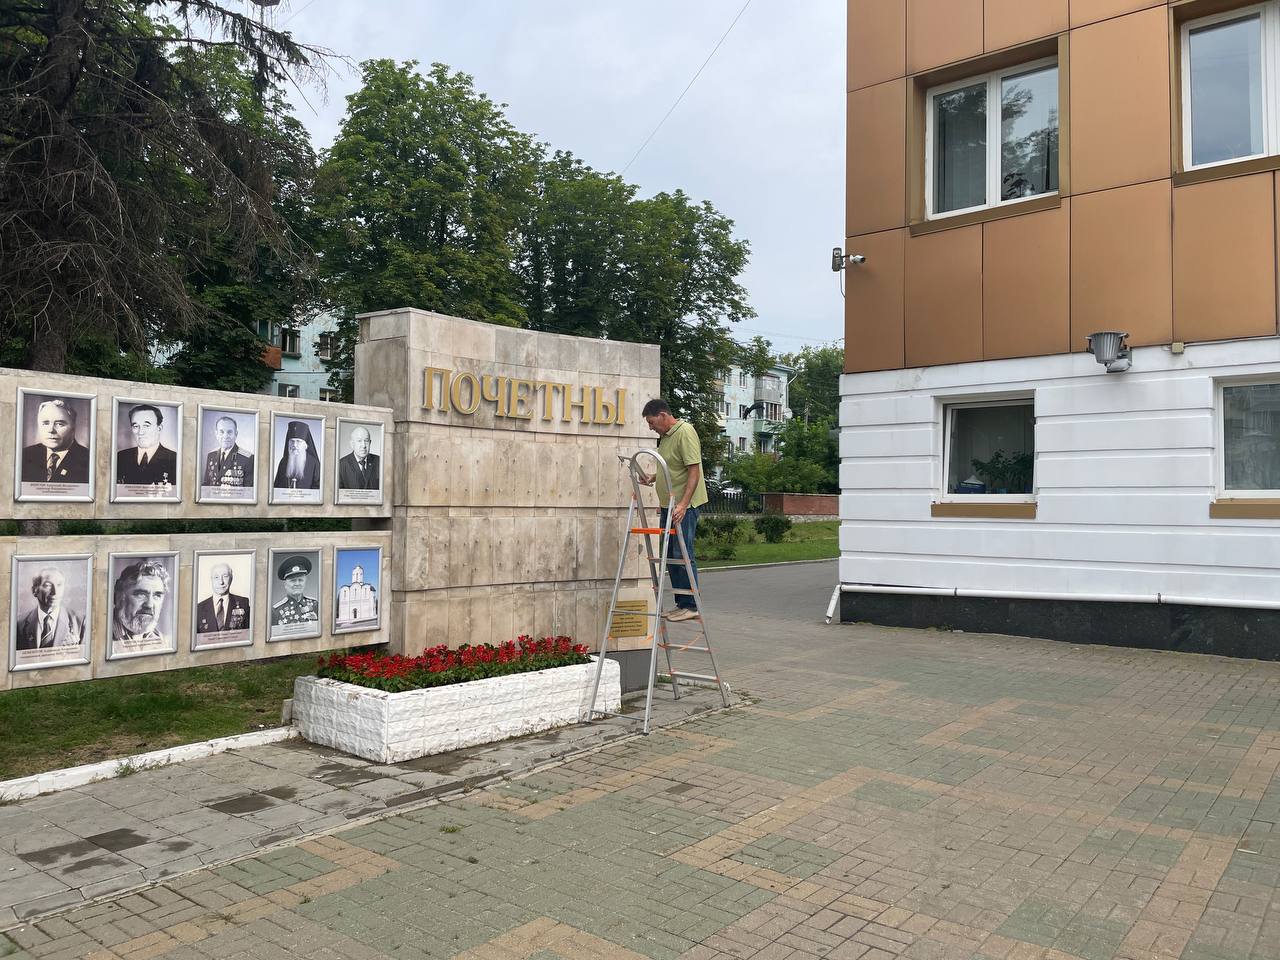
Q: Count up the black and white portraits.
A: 9